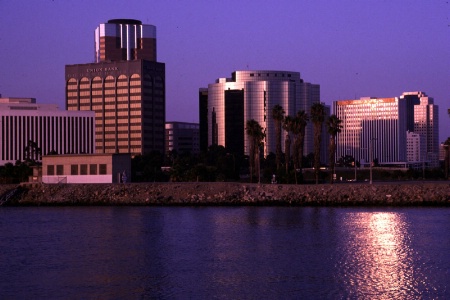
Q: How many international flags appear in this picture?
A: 0